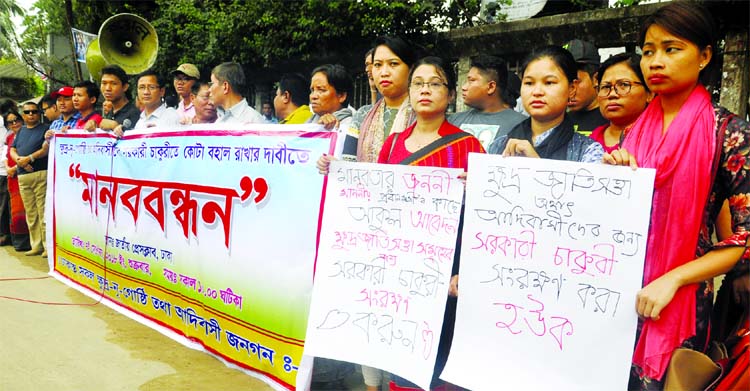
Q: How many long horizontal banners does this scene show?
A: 1